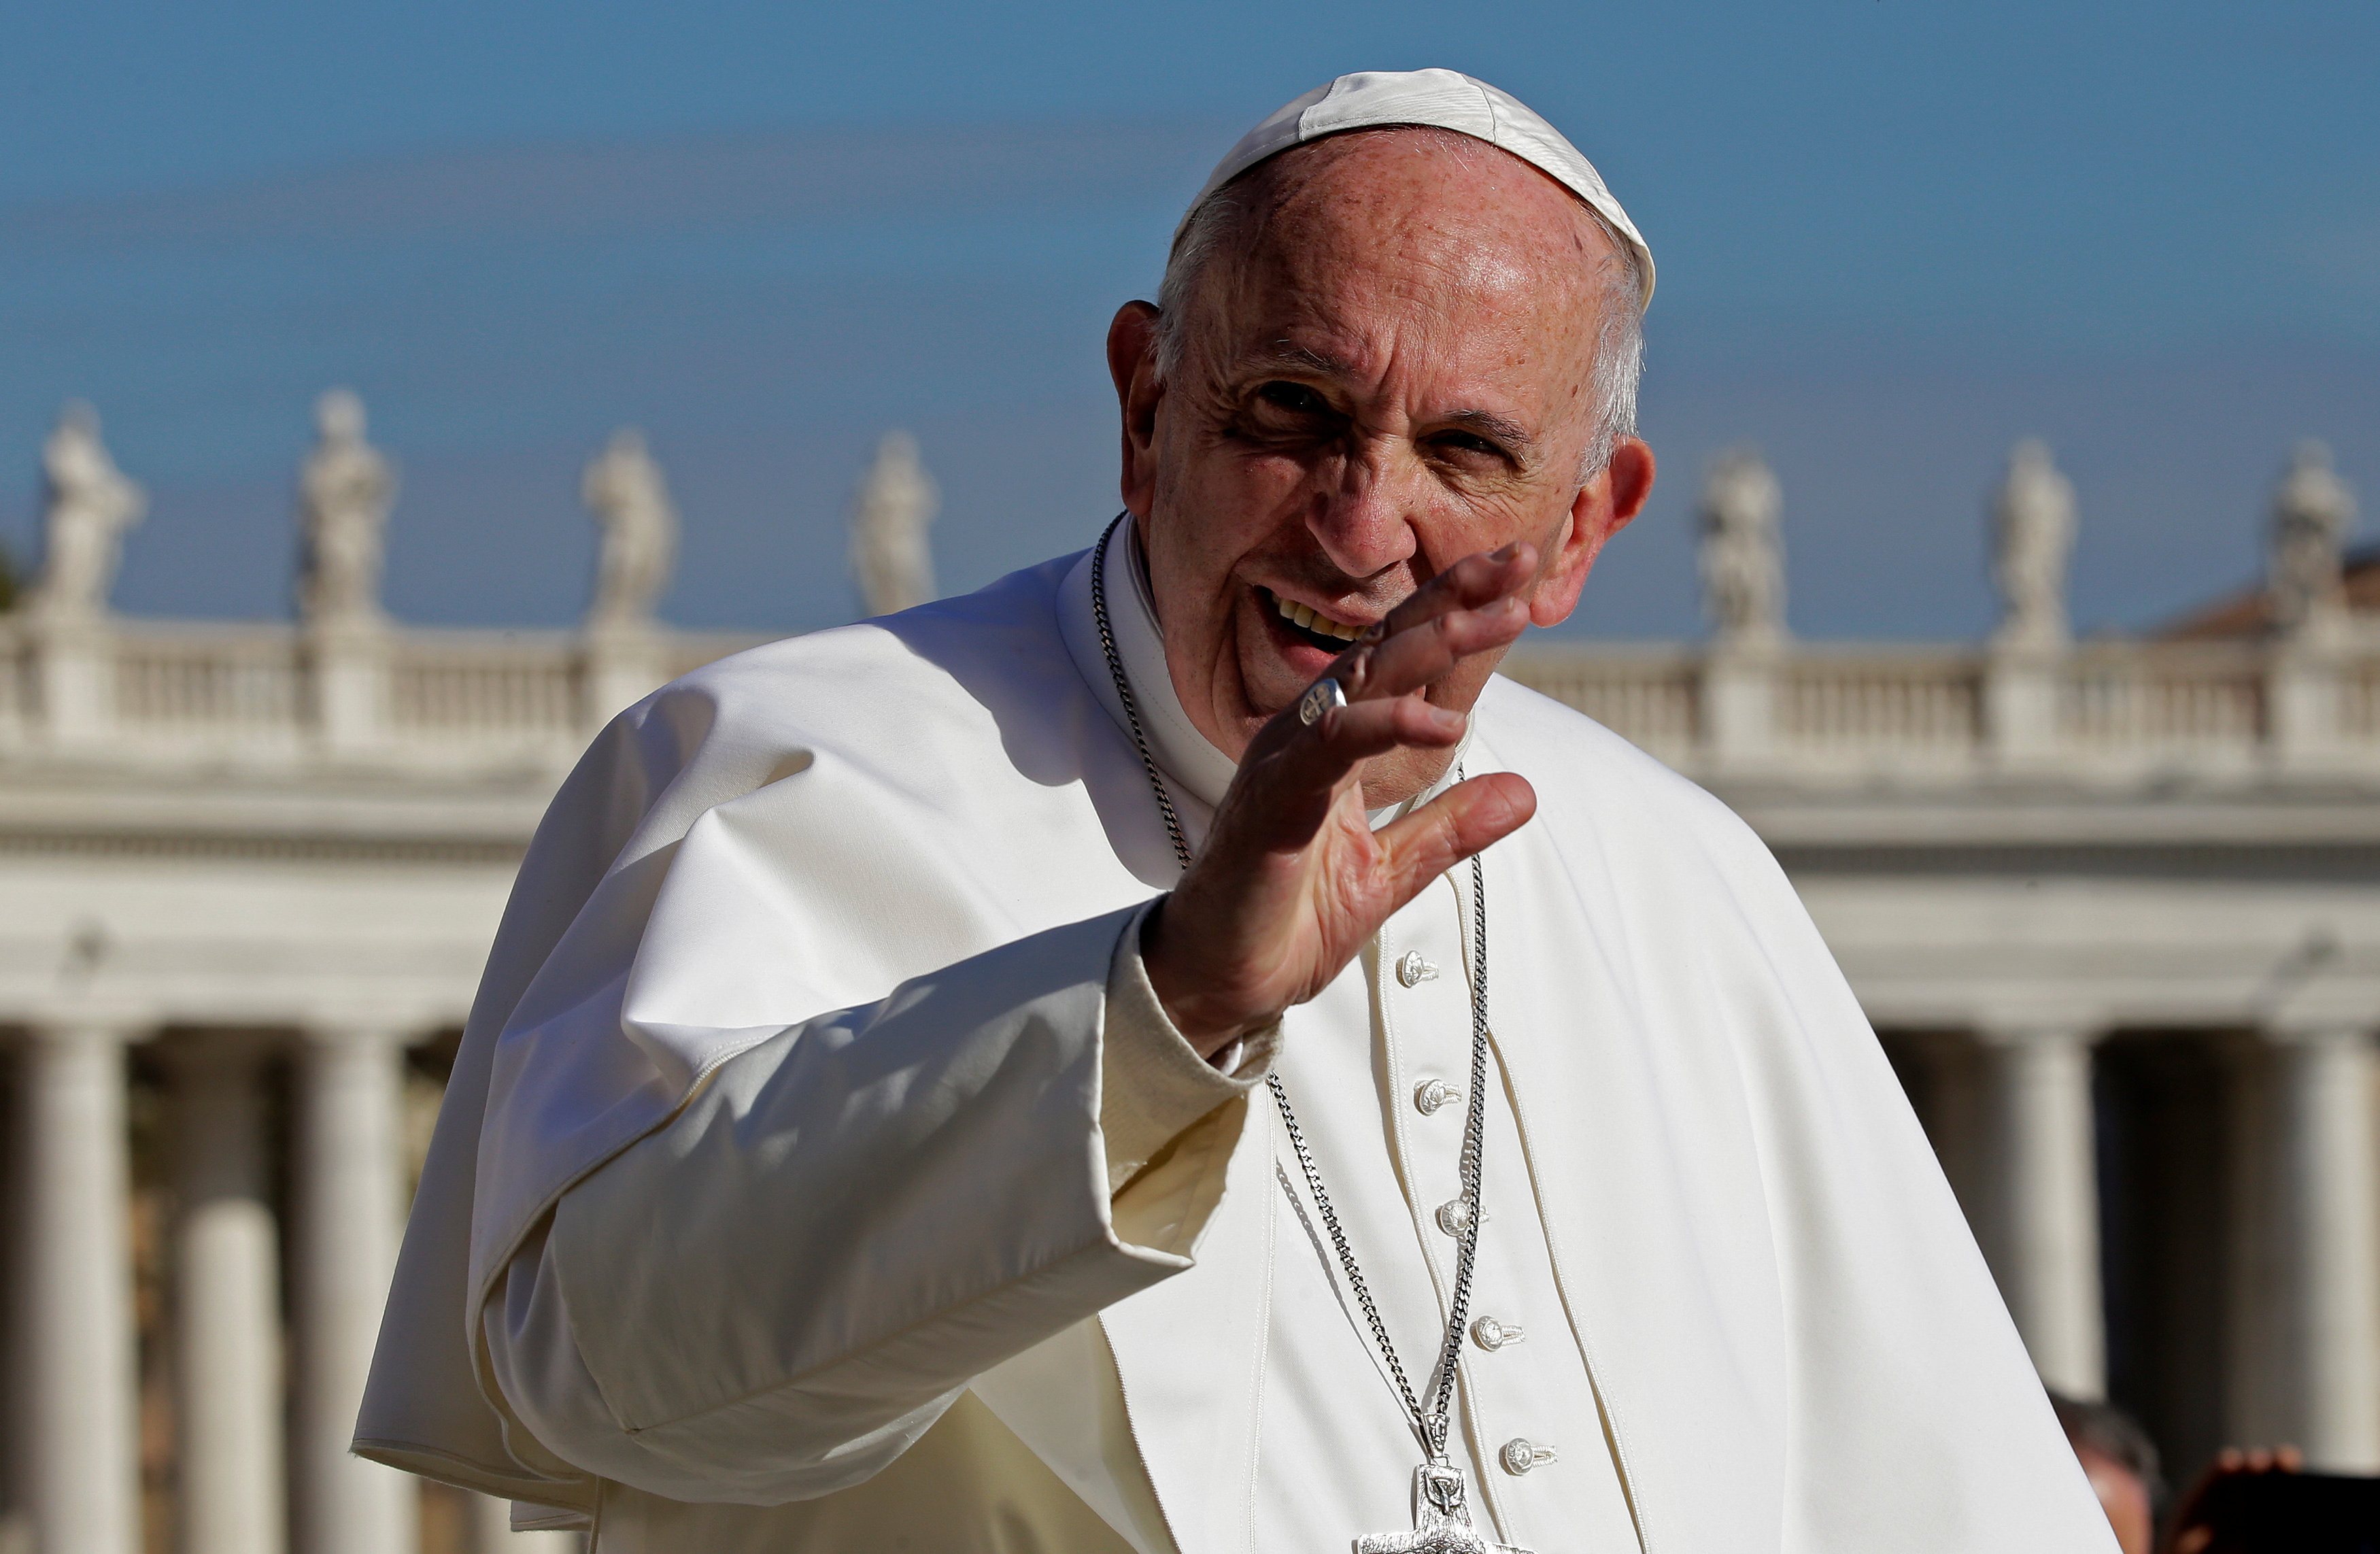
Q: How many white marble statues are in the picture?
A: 7